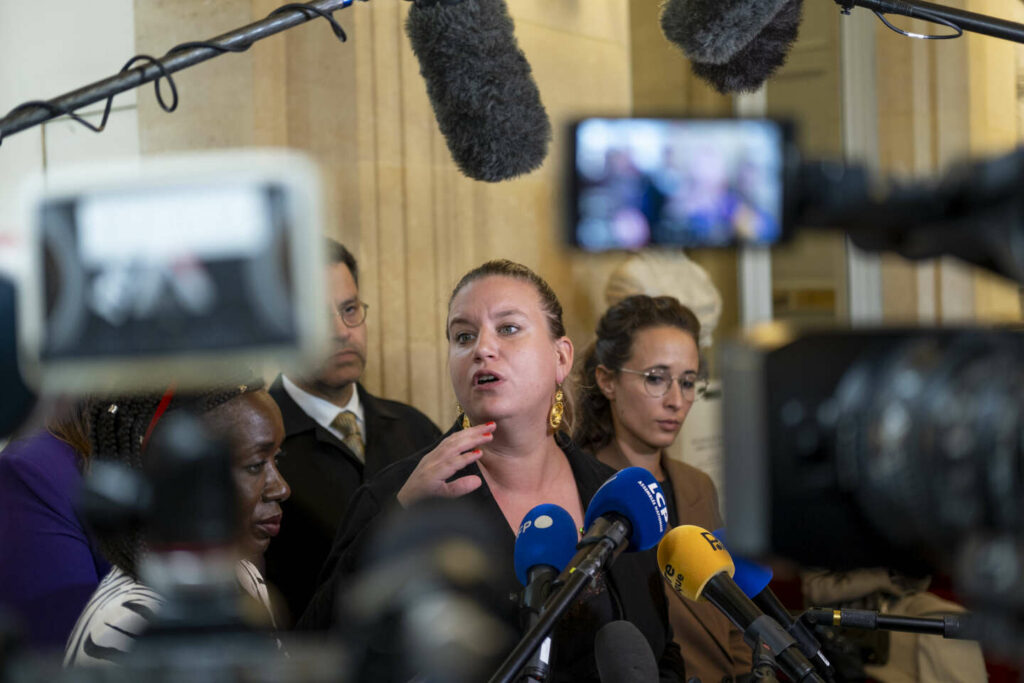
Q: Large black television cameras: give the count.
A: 1